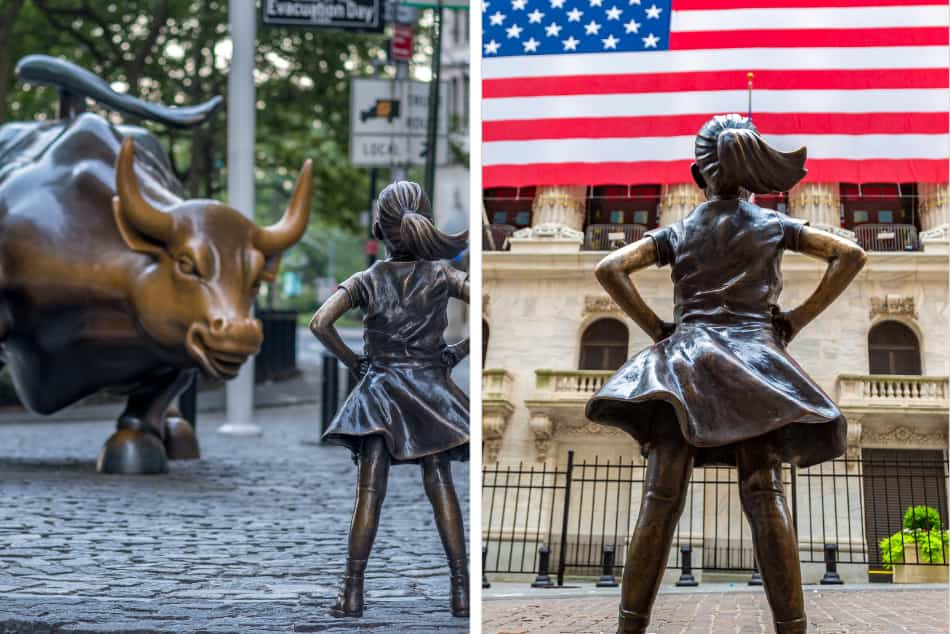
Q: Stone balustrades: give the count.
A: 3